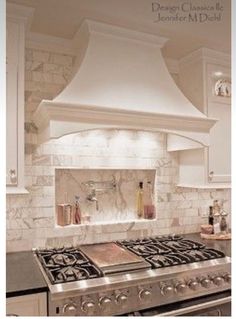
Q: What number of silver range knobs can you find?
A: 11